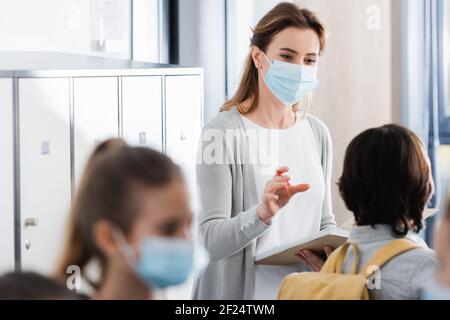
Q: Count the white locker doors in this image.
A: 5